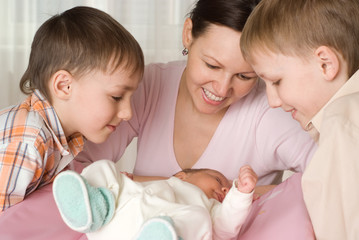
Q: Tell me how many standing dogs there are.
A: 0